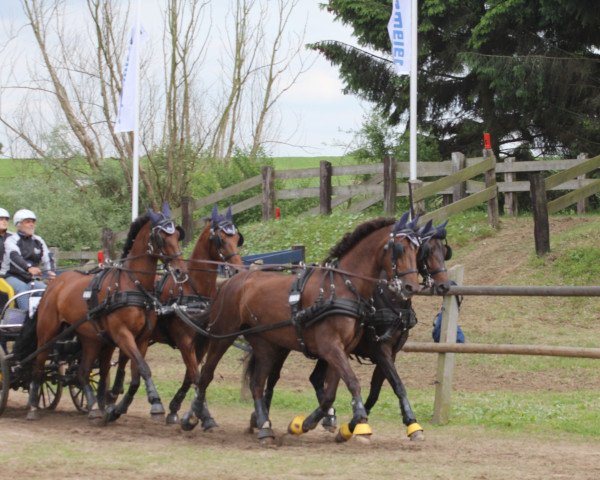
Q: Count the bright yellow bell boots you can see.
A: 4